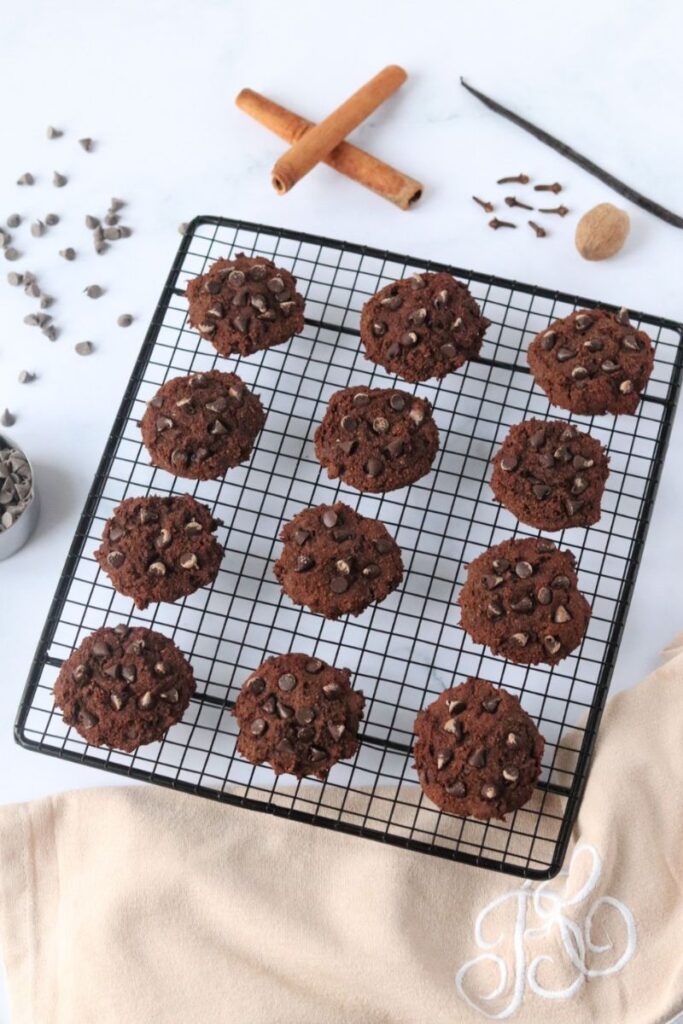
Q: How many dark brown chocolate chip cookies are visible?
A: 12